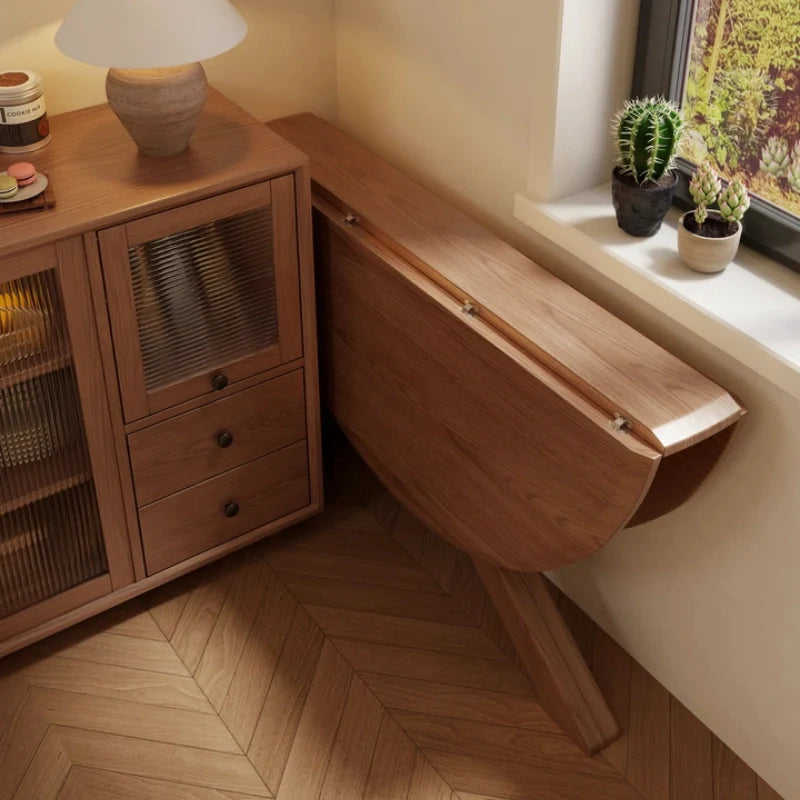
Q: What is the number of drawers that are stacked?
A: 2